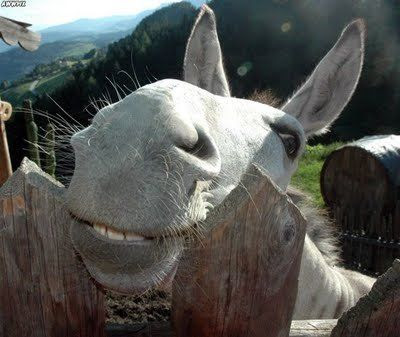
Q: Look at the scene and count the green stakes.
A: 2